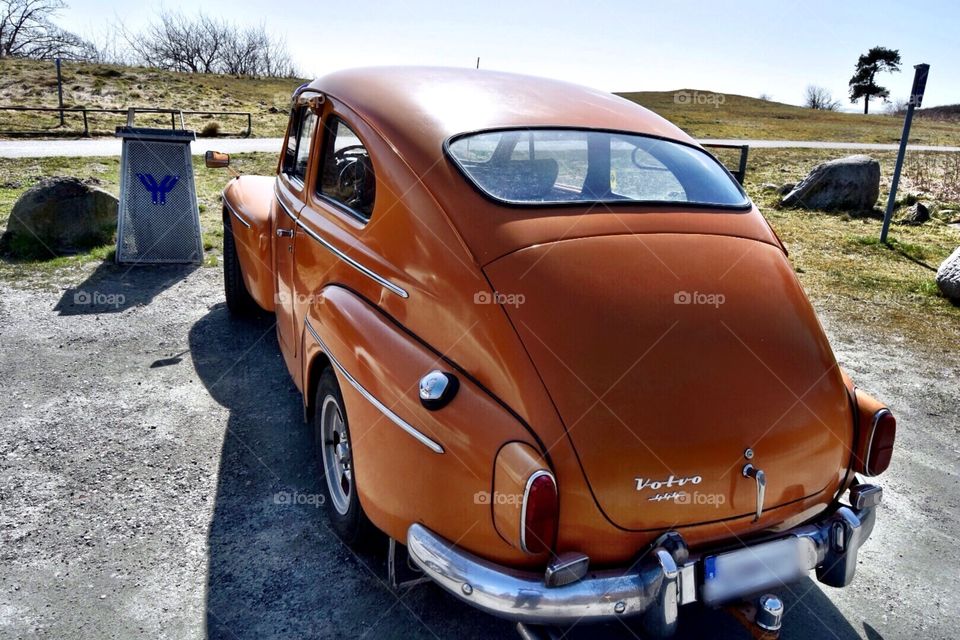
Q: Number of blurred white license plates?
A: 1